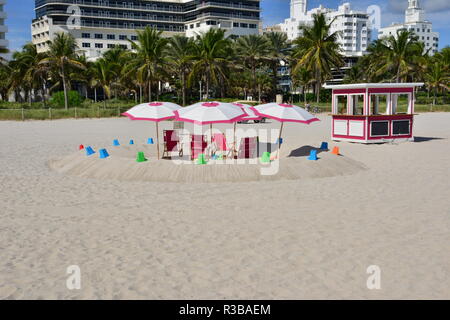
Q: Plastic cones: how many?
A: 13